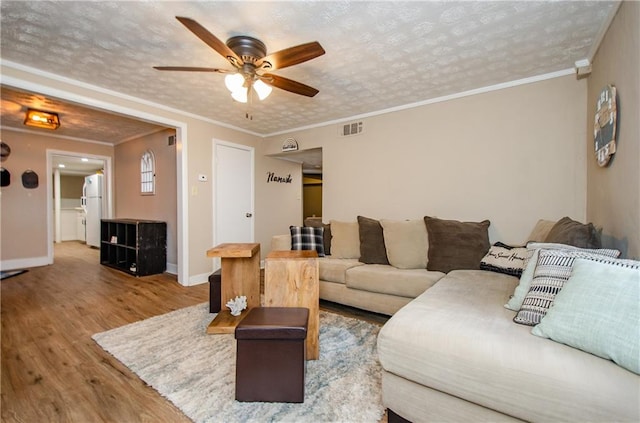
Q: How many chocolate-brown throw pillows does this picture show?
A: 4